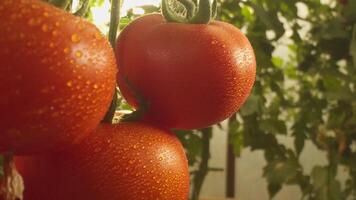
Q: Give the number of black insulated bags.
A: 0